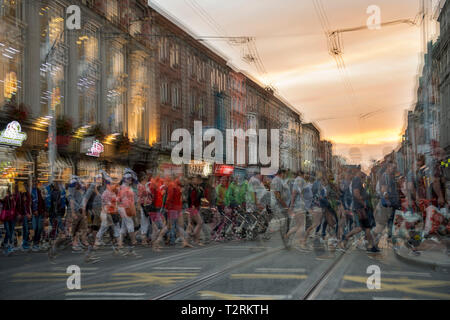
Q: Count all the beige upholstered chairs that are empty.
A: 0